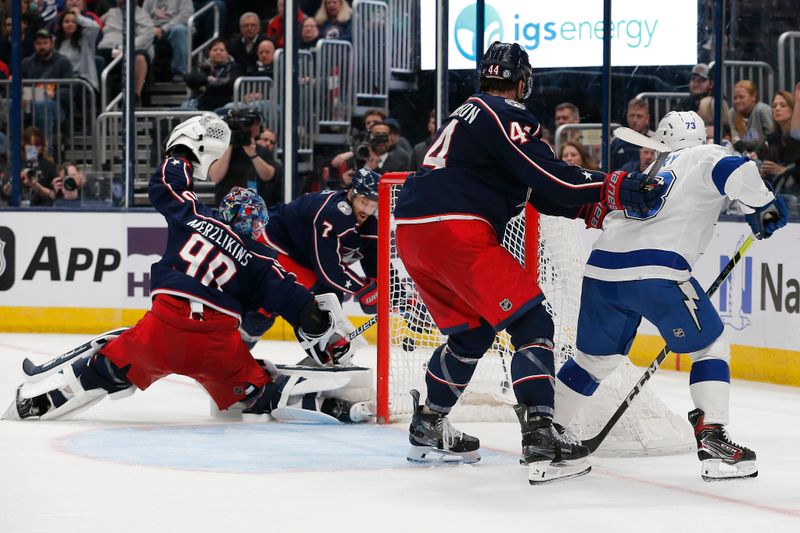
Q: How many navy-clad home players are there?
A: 3